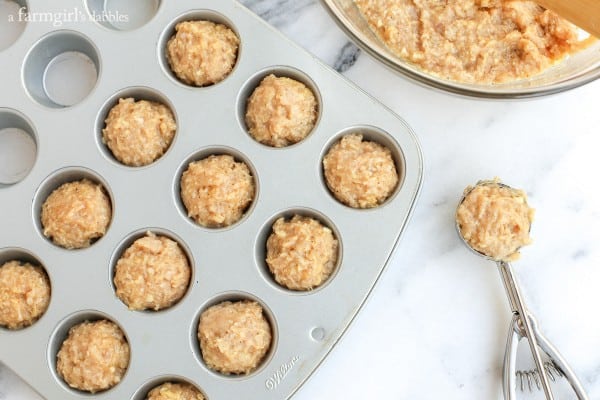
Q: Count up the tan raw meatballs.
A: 13